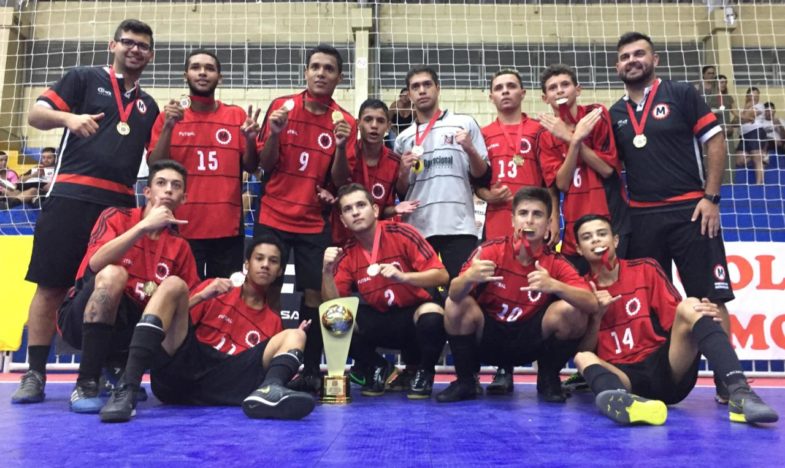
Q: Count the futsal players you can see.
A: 11